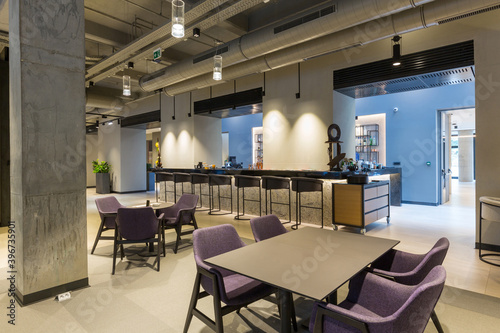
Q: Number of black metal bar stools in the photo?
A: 7